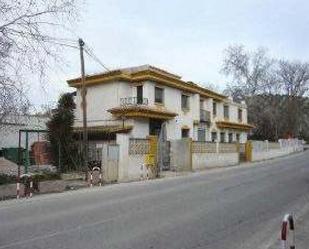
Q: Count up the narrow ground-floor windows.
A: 4